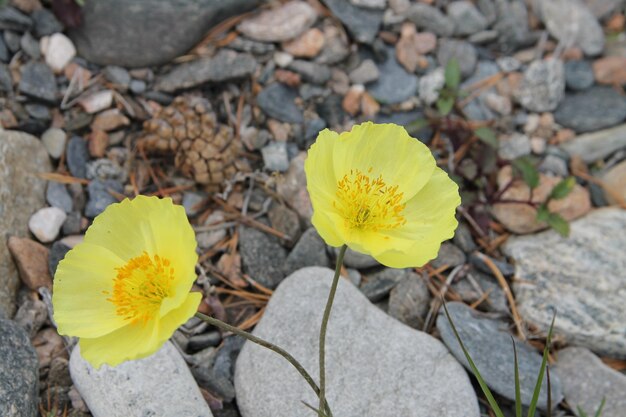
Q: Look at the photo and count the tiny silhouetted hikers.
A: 0